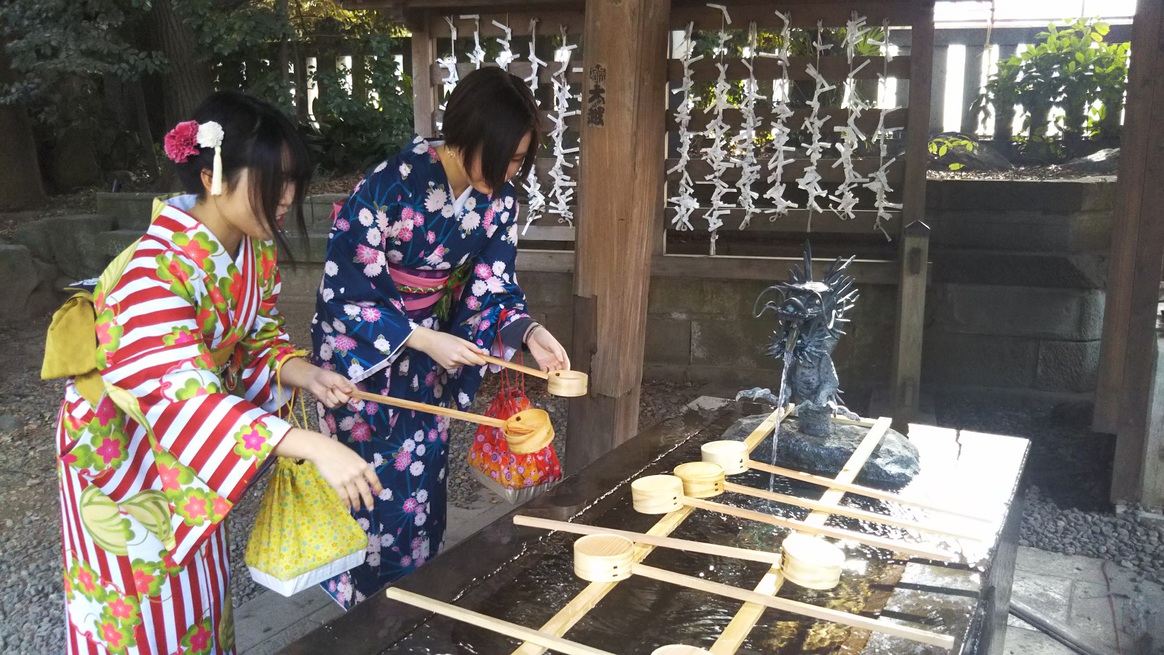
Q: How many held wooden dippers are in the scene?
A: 2